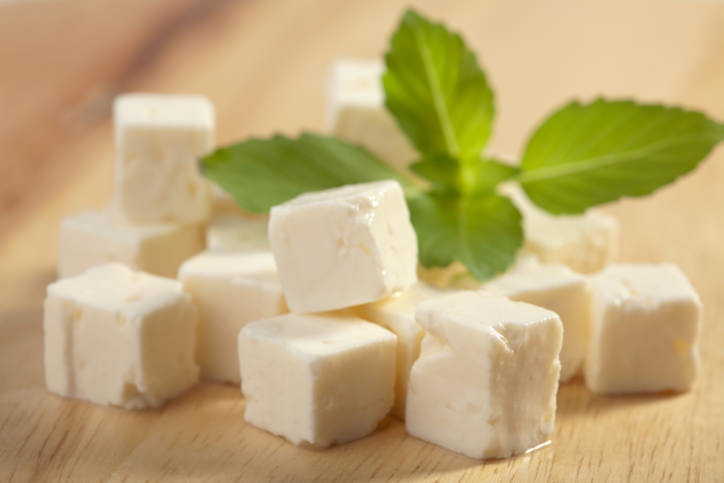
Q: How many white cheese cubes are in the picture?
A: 13